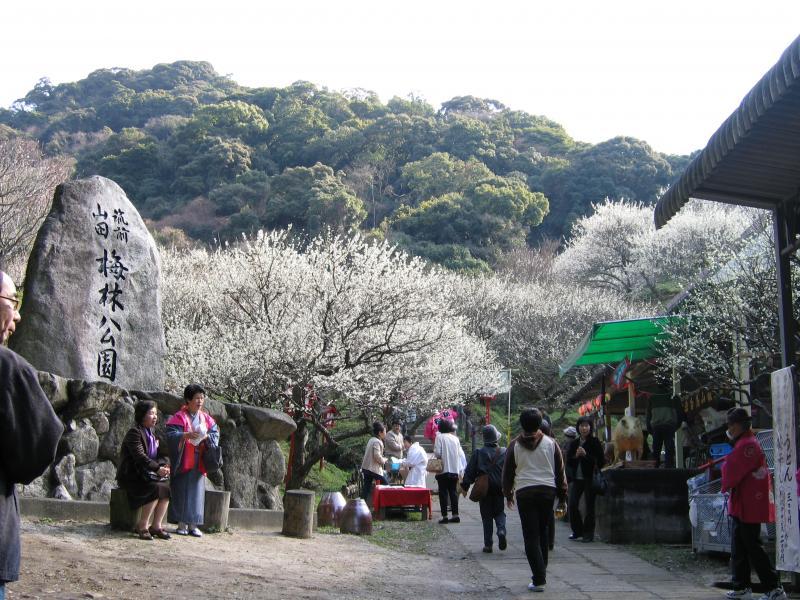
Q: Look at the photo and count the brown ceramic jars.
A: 2